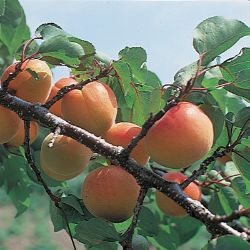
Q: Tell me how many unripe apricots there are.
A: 0